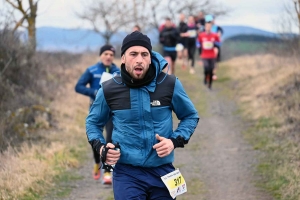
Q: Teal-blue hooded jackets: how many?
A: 1